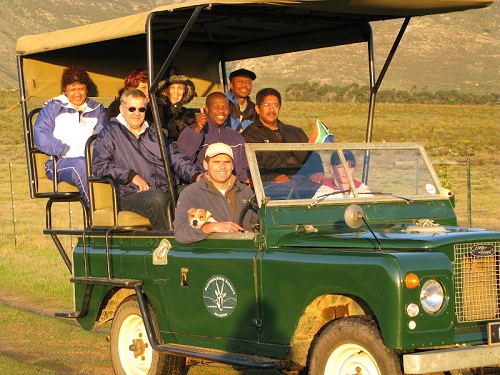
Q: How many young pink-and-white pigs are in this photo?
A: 0